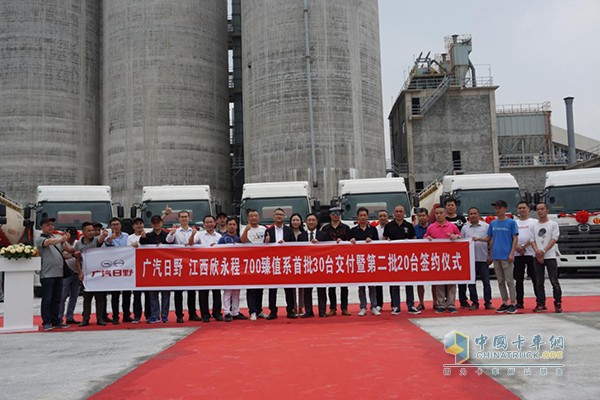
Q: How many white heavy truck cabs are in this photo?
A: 6